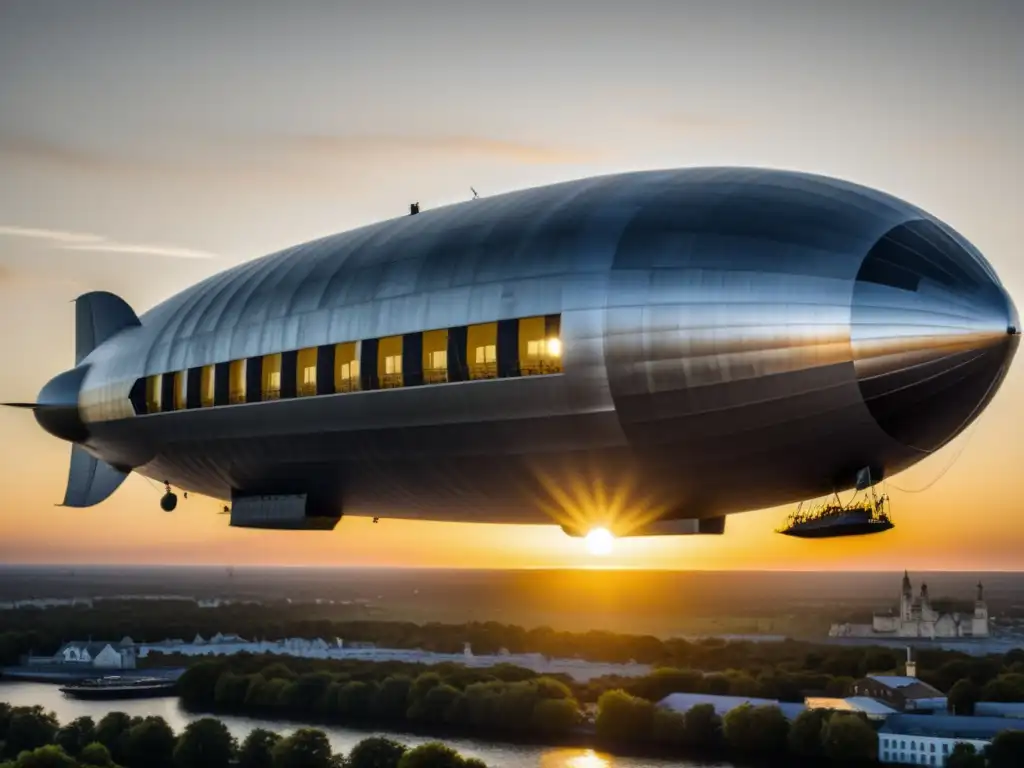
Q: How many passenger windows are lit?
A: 11